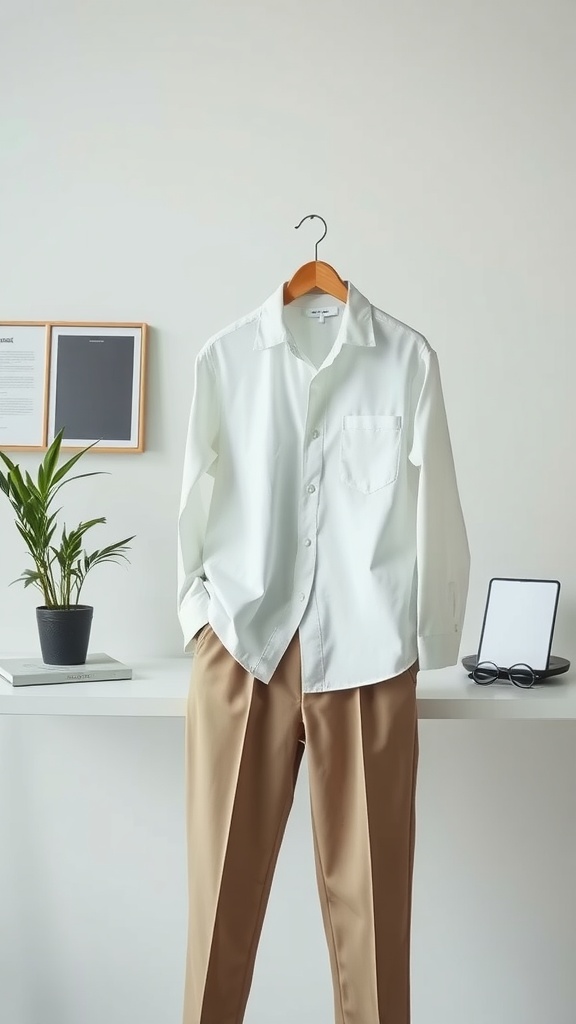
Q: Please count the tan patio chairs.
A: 0